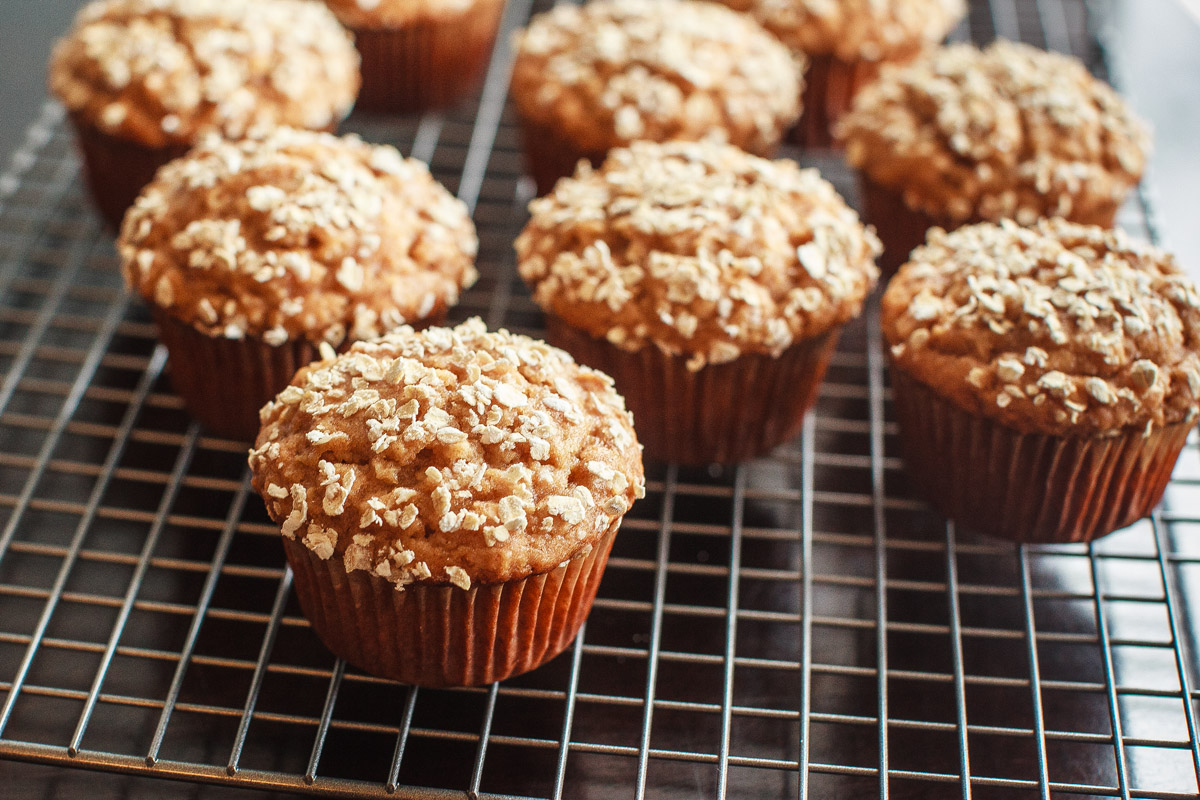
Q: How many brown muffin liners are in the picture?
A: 9